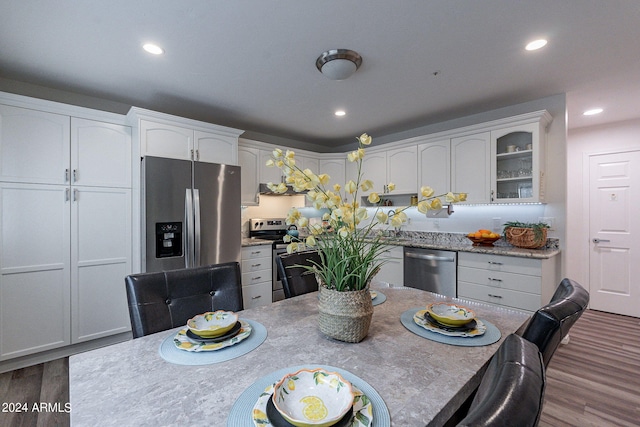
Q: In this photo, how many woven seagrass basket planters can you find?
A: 1